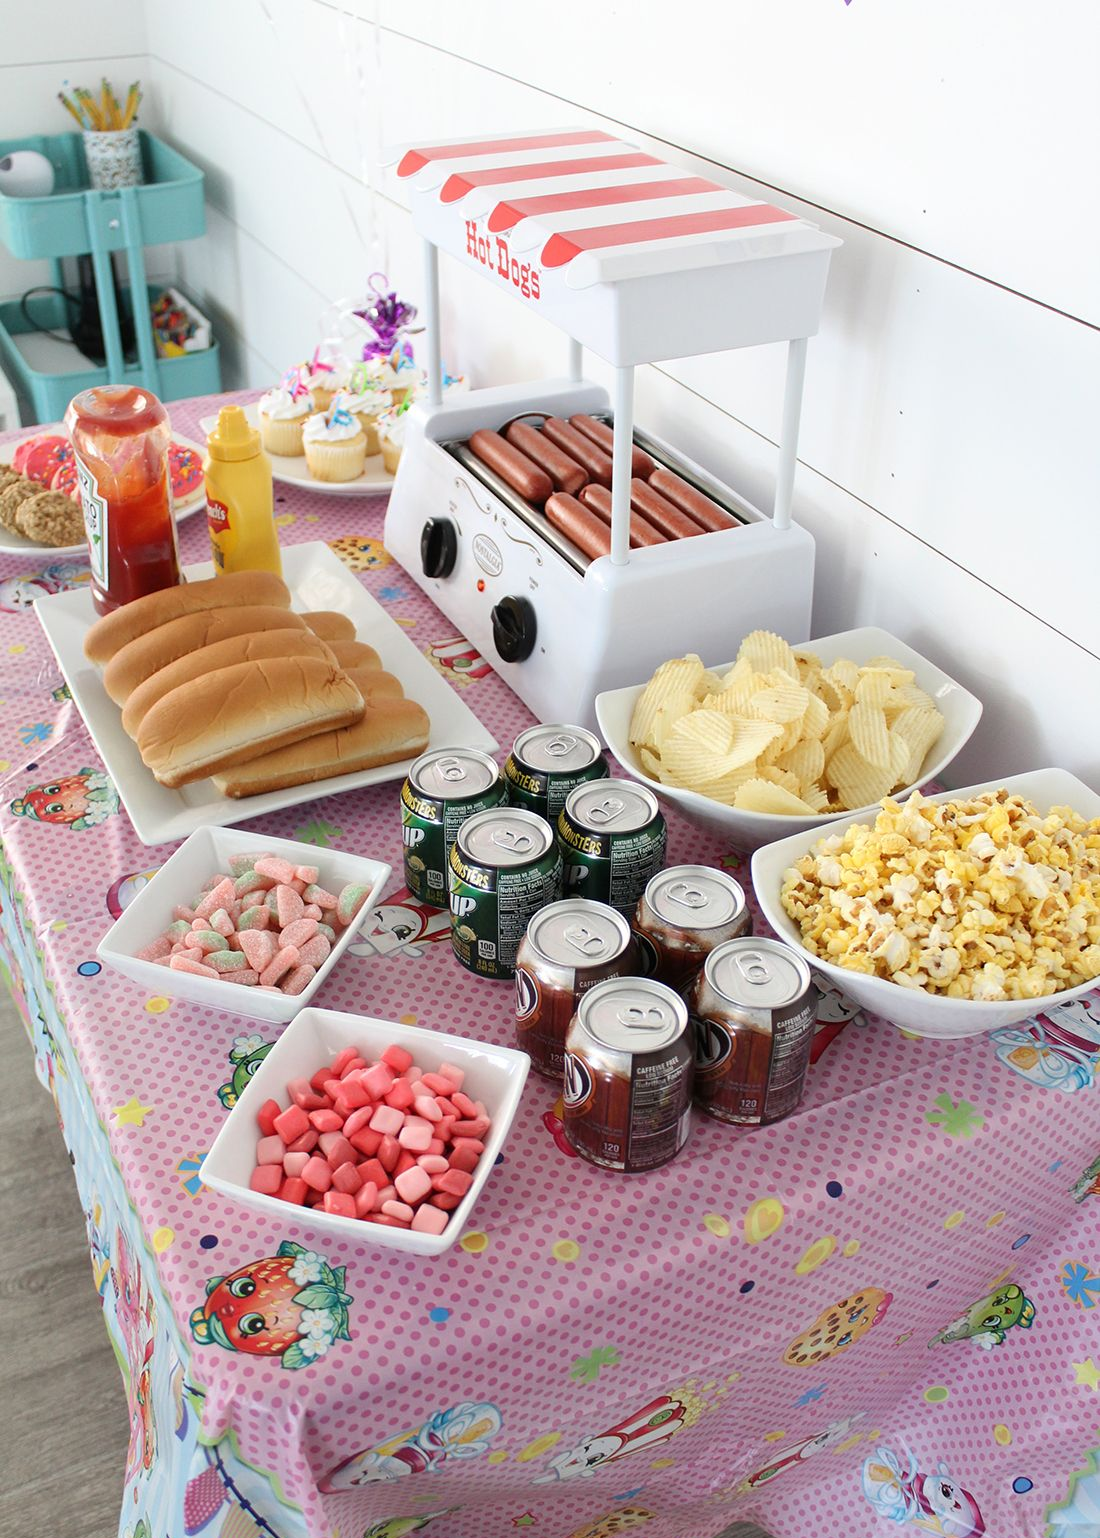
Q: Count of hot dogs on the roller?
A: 8